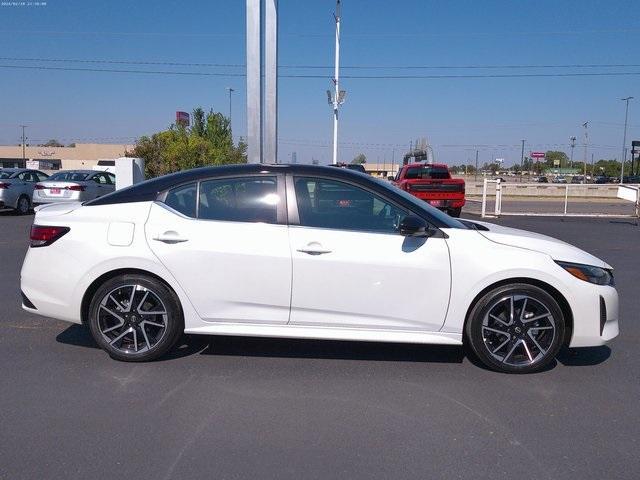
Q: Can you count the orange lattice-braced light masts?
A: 0